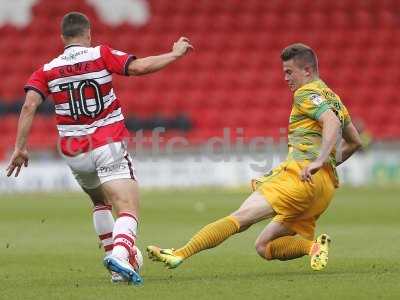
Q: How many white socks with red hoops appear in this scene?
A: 2